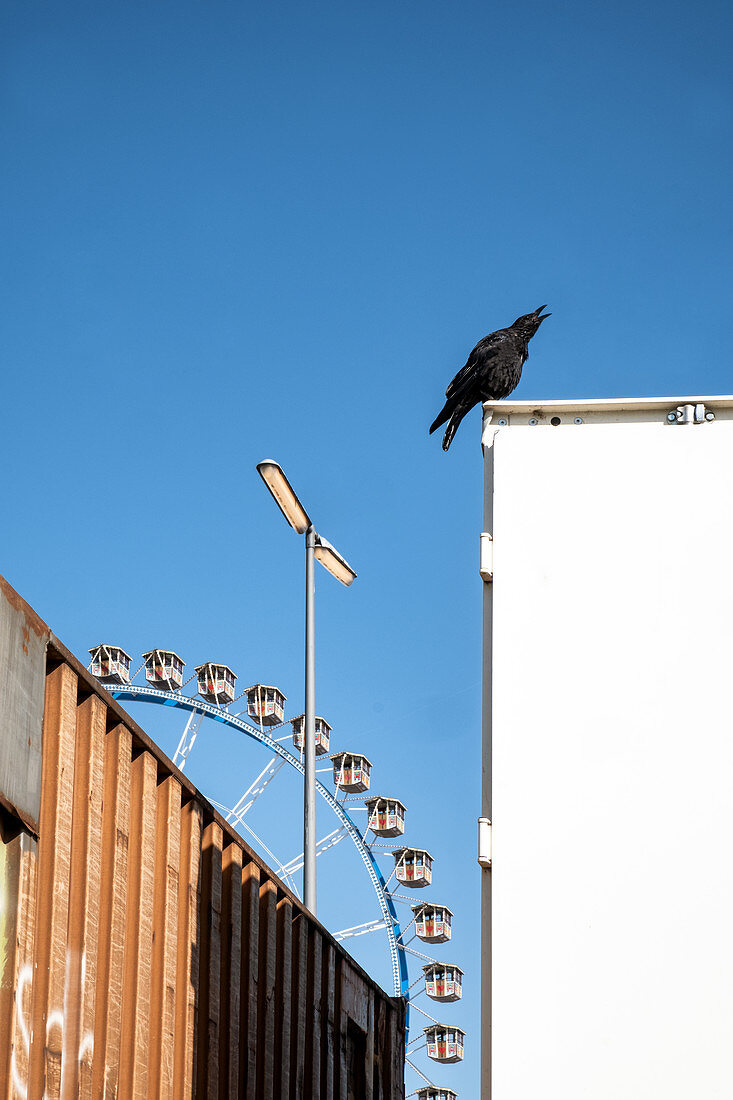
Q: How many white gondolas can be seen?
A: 12